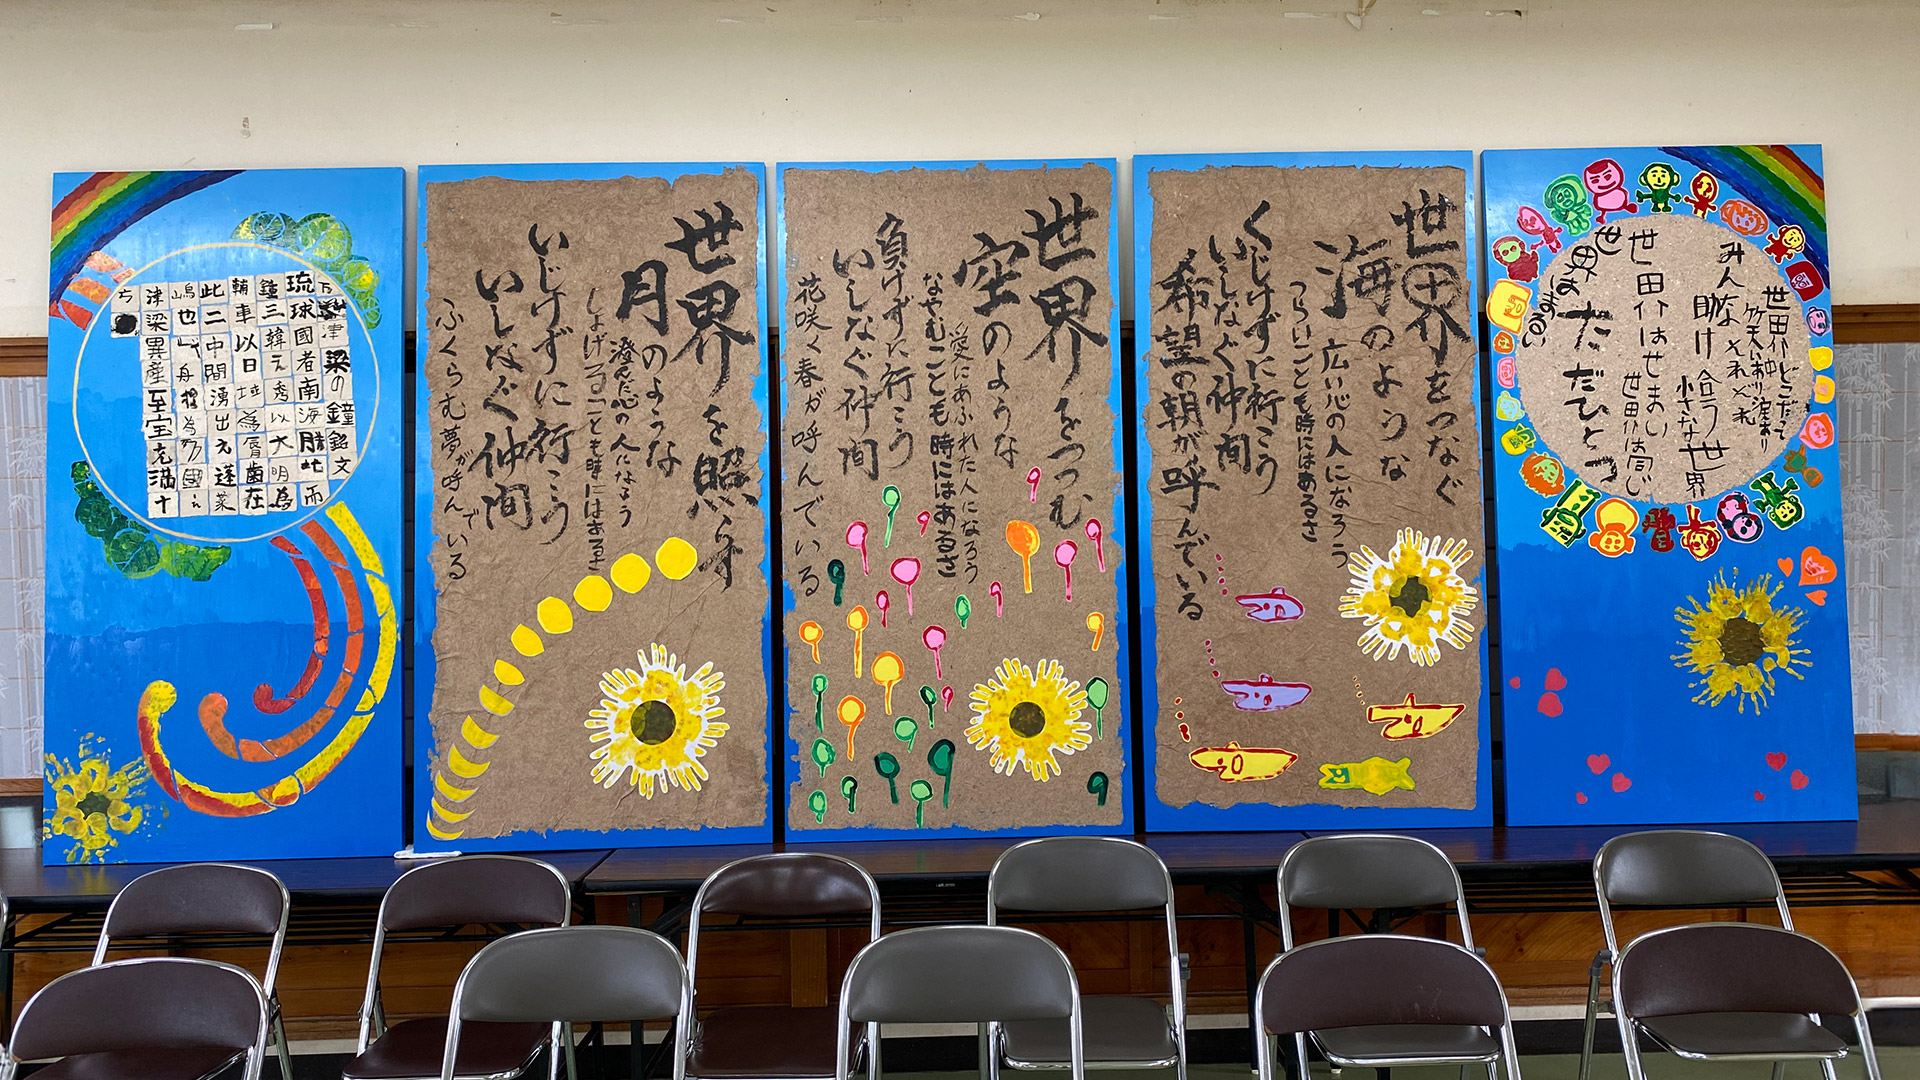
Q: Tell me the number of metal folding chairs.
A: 11